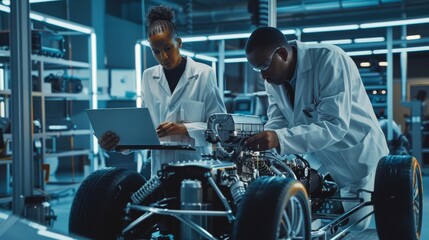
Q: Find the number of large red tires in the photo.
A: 0